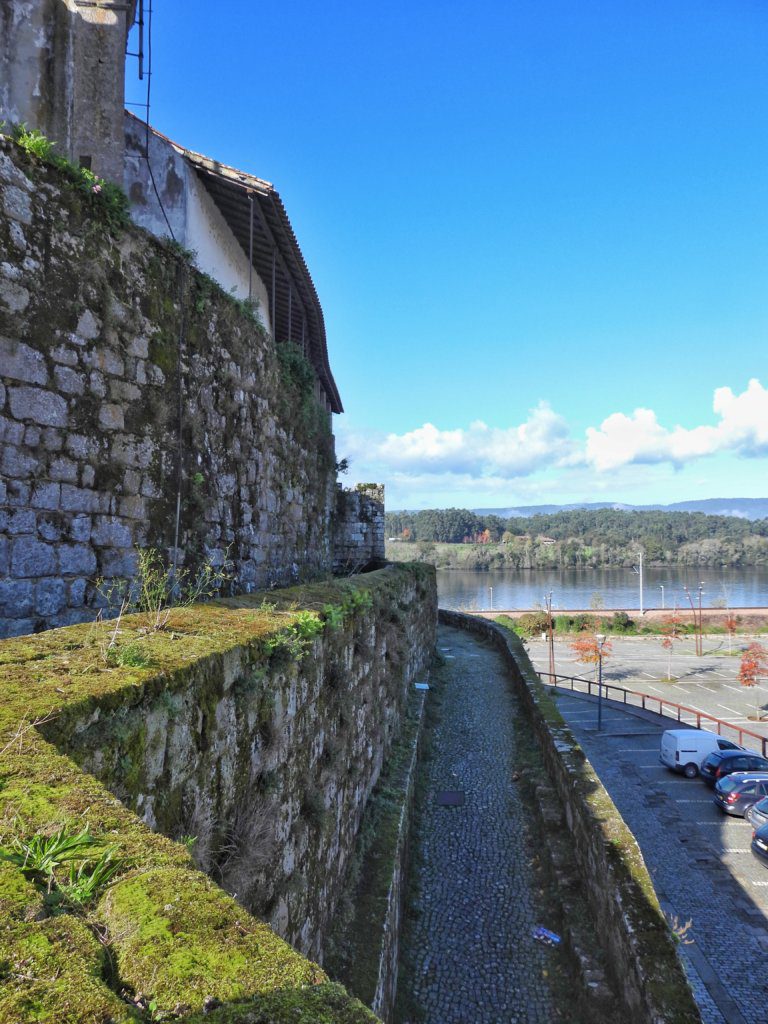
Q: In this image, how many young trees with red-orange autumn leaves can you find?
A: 4